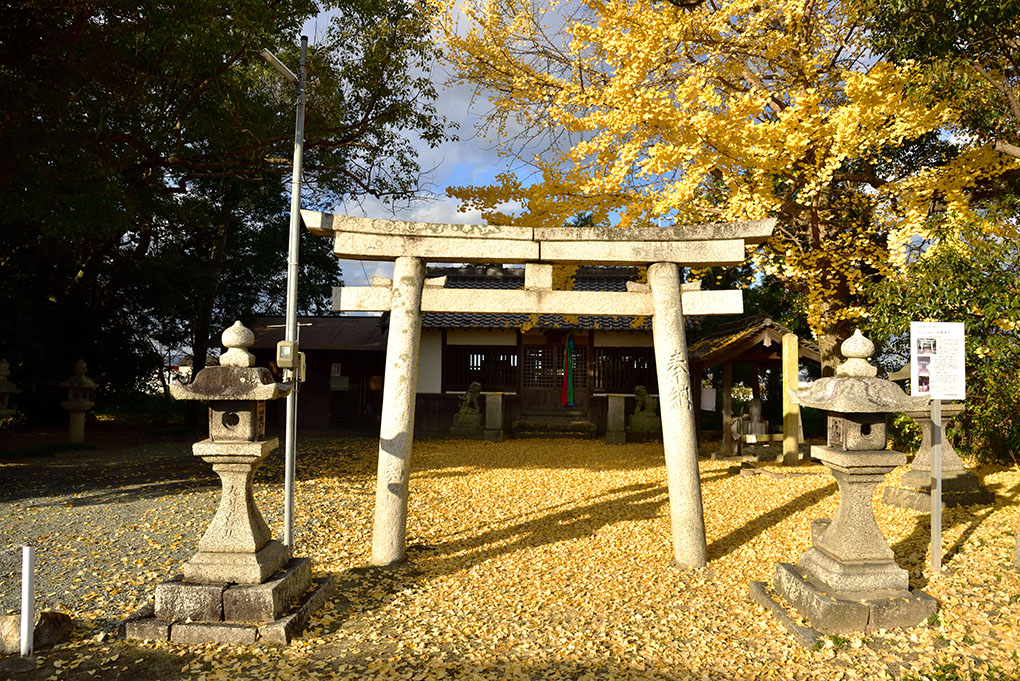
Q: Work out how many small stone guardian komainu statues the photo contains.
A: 2